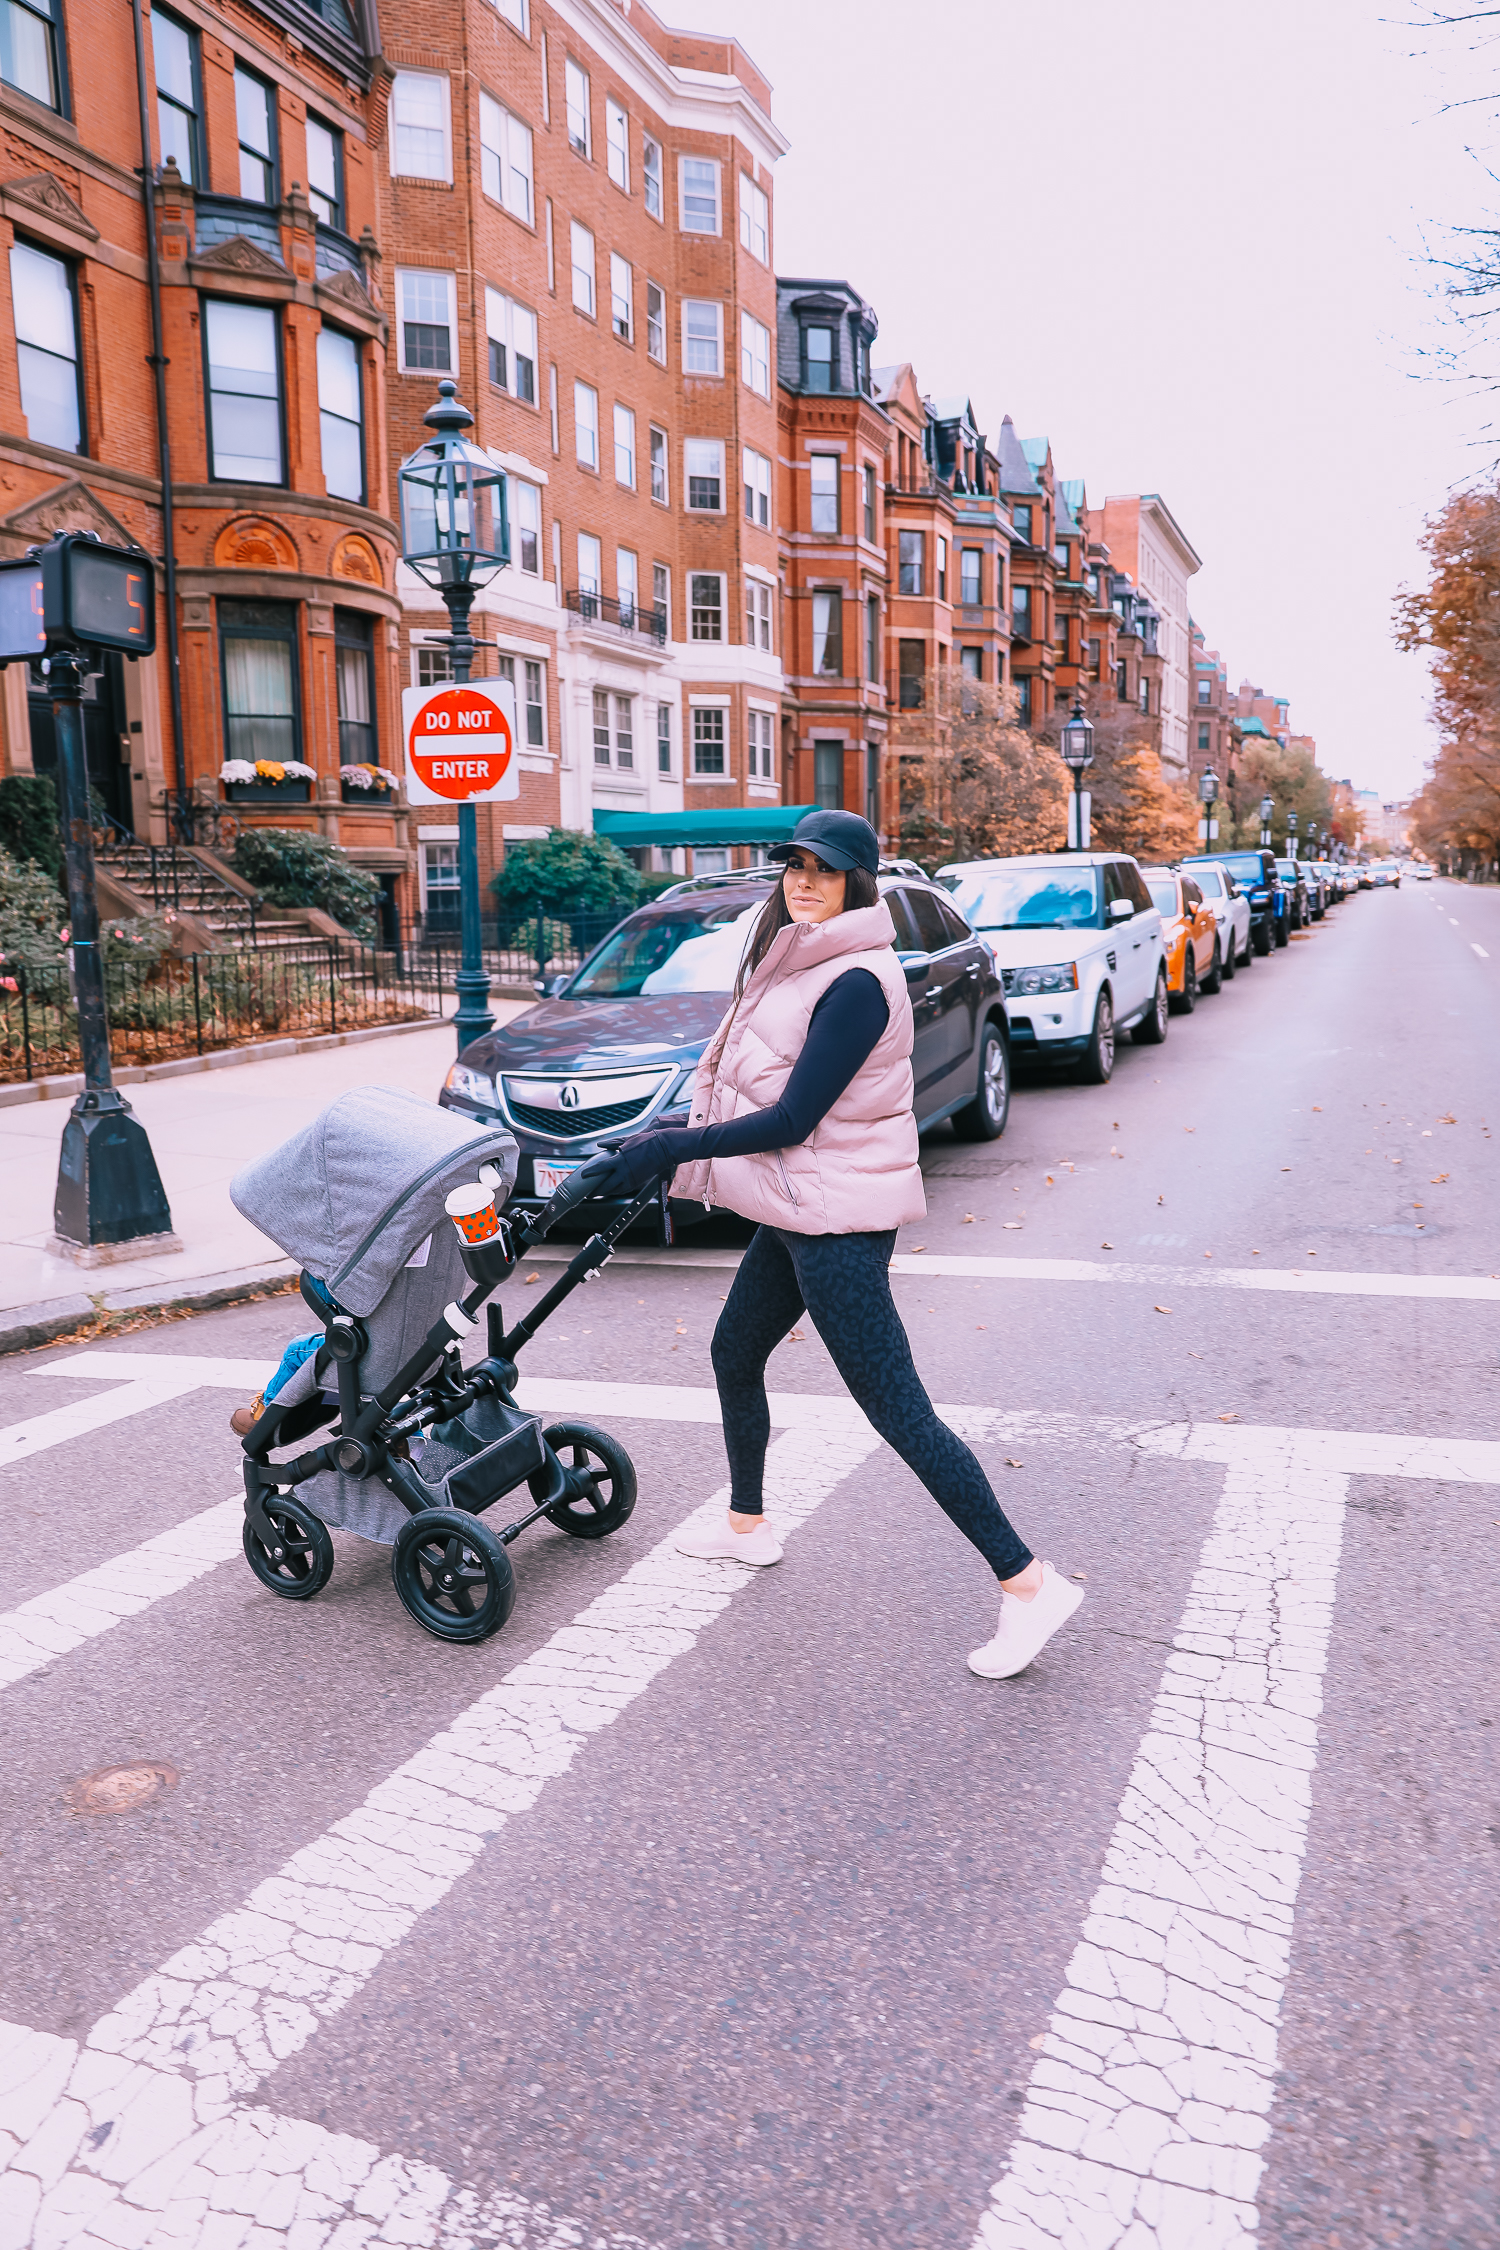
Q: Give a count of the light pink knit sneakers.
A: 2